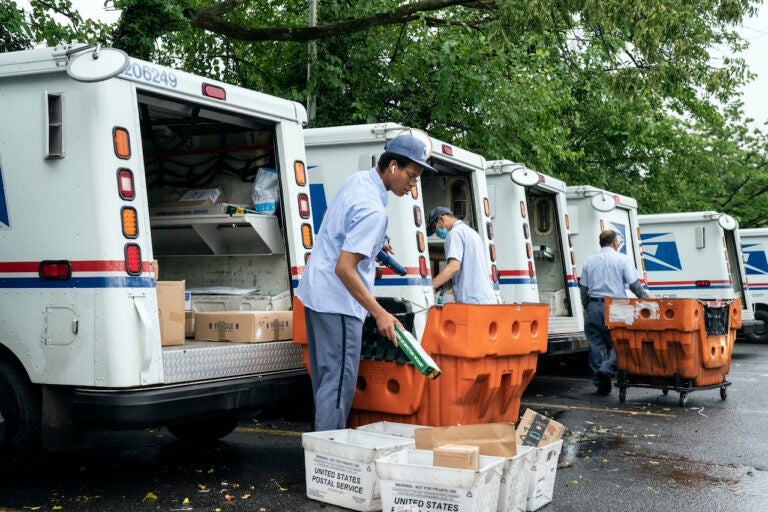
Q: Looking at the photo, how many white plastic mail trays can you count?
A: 5